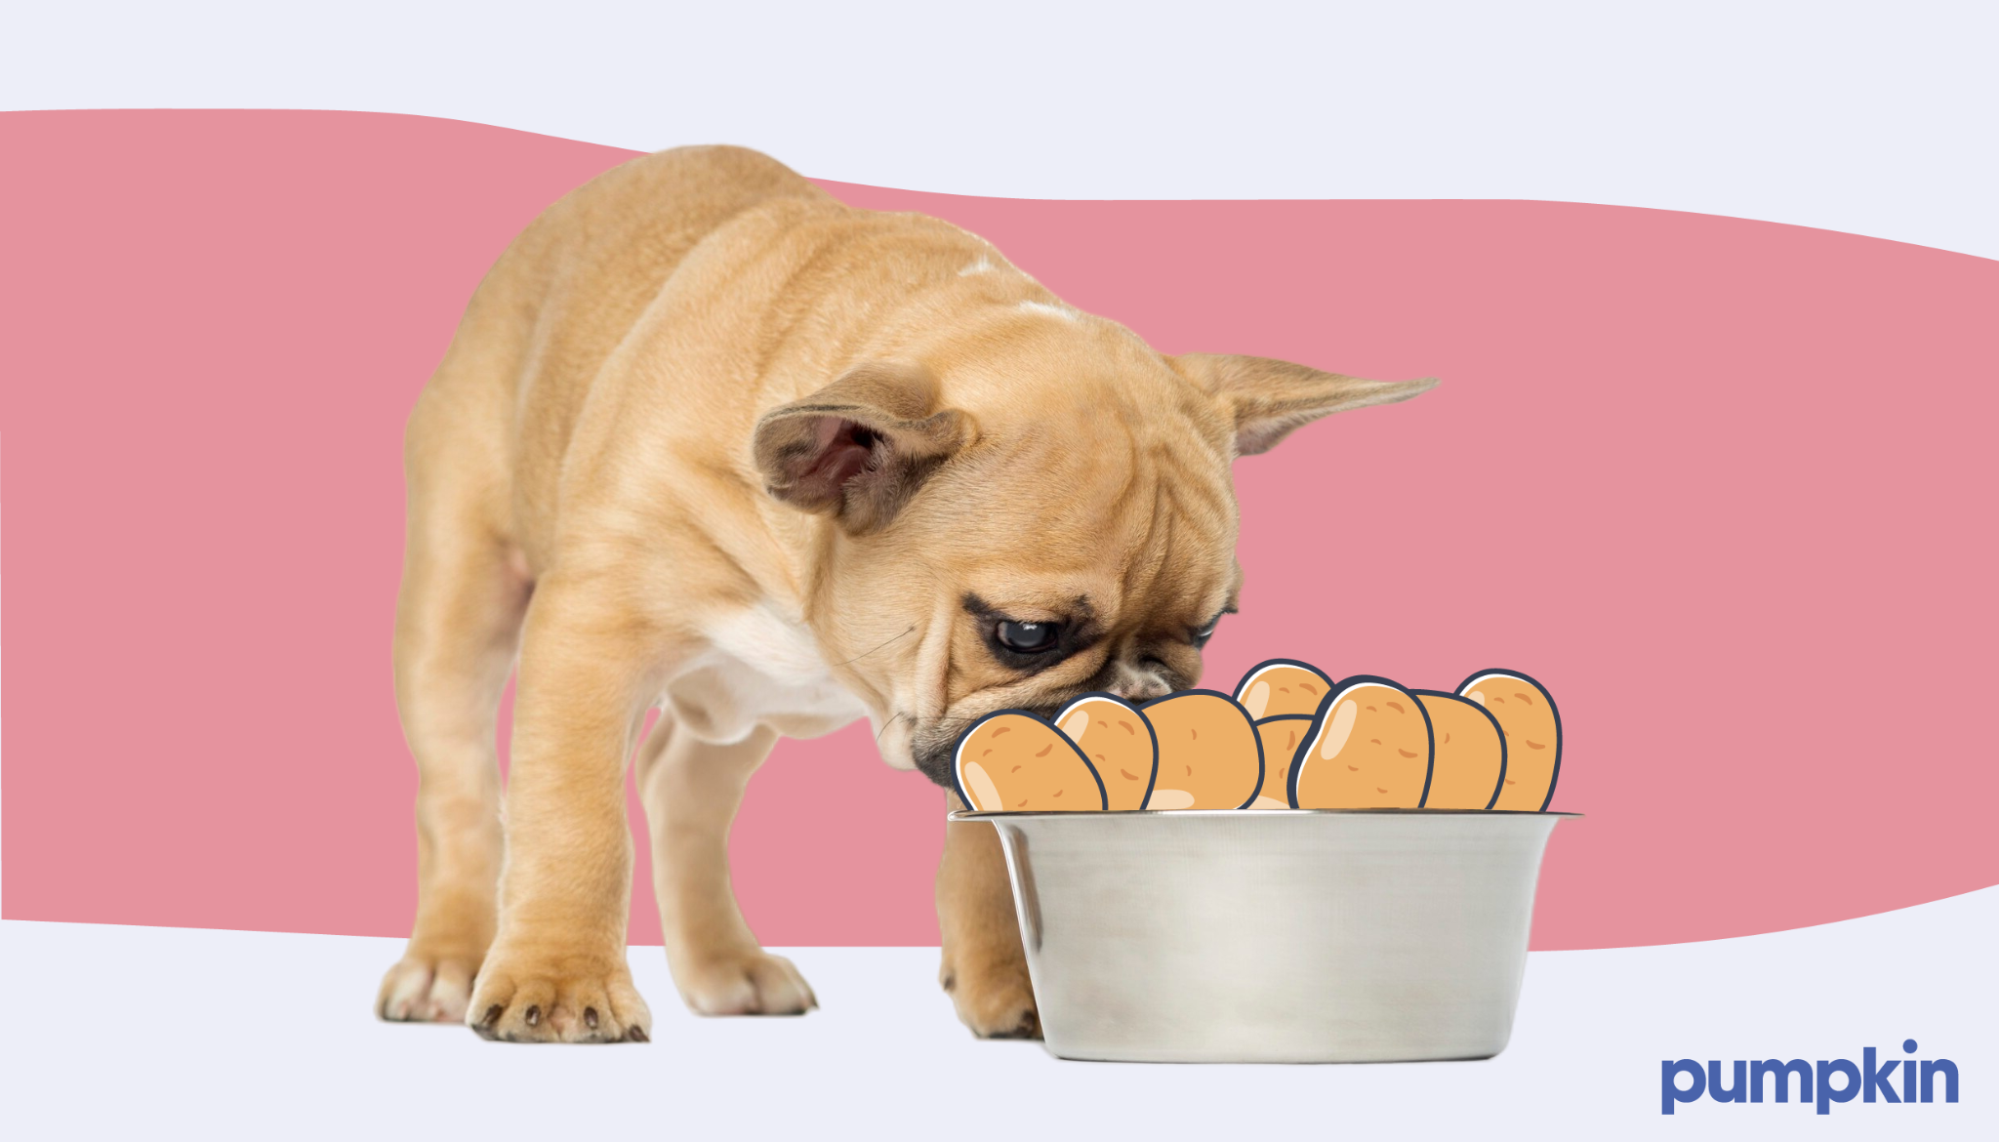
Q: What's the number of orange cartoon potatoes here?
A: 8